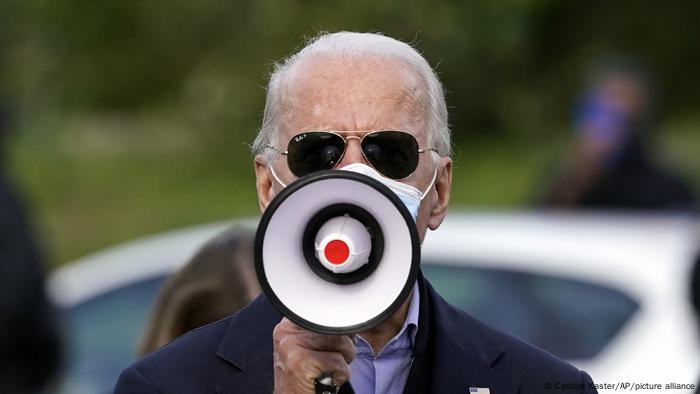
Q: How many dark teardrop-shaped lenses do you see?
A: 2